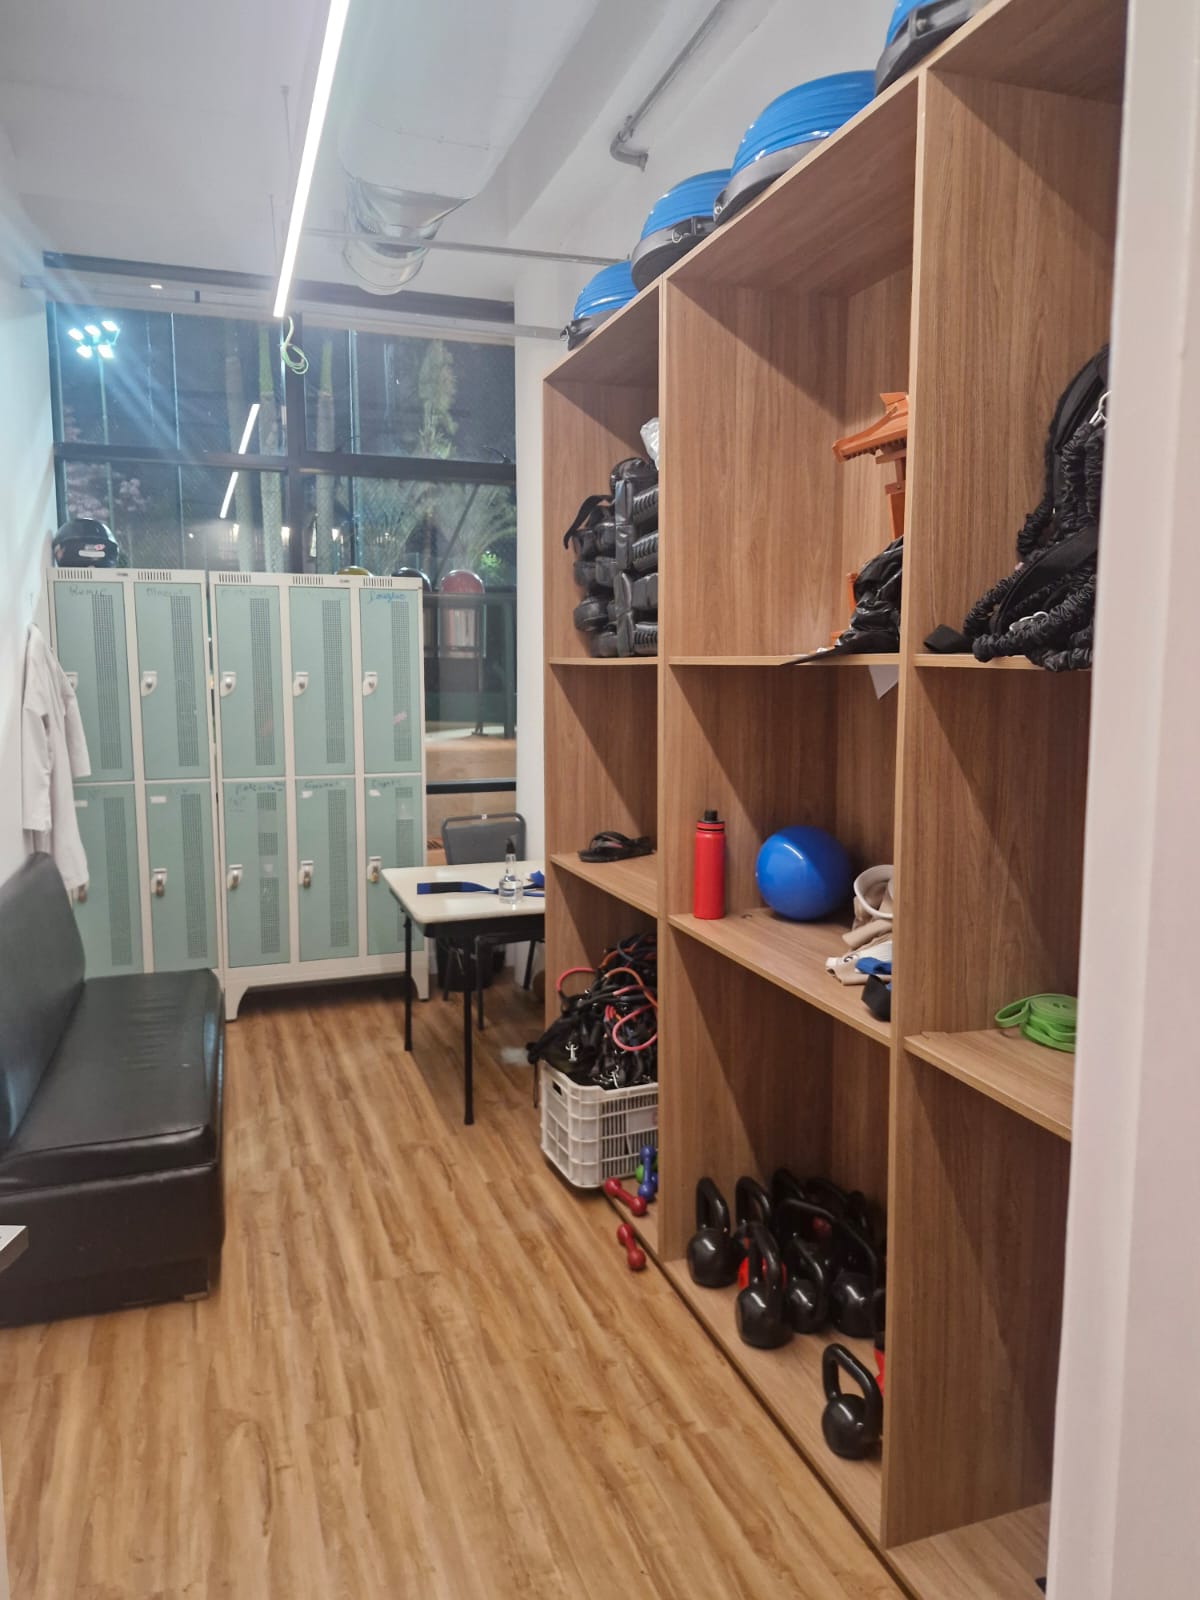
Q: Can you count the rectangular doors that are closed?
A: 10